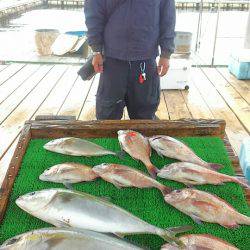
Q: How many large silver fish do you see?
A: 2